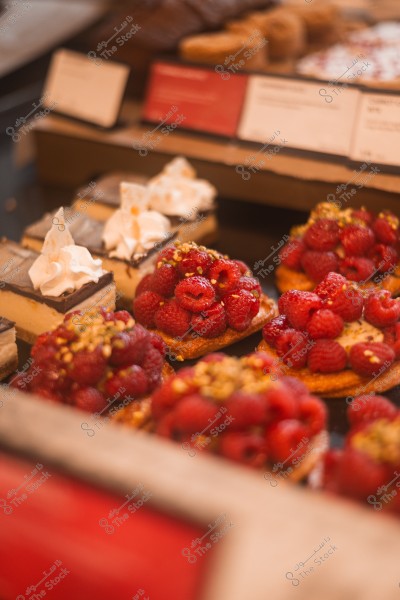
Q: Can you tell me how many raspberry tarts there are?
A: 6